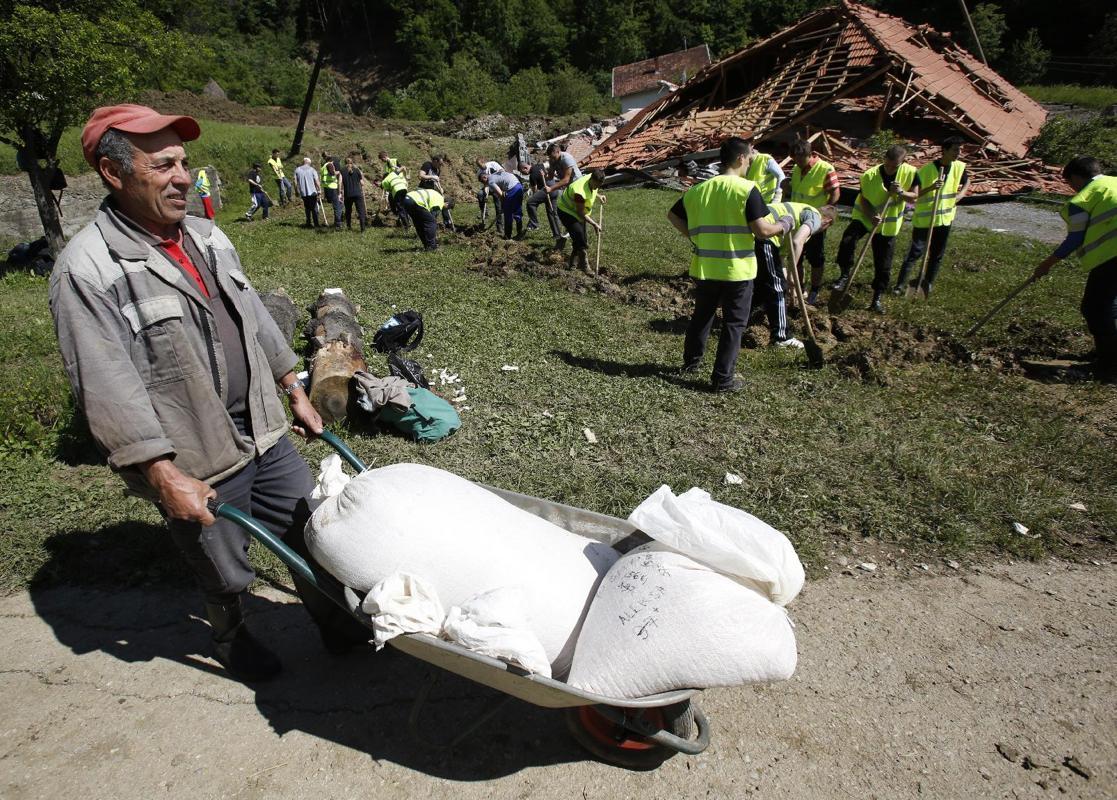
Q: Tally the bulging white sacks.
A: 2